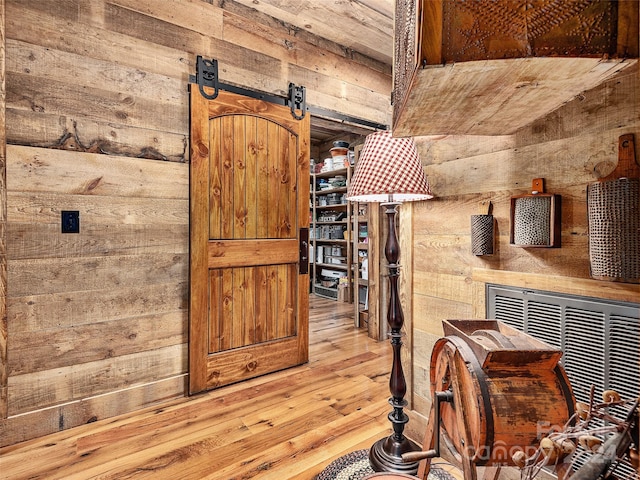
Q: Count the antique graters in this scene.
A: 3